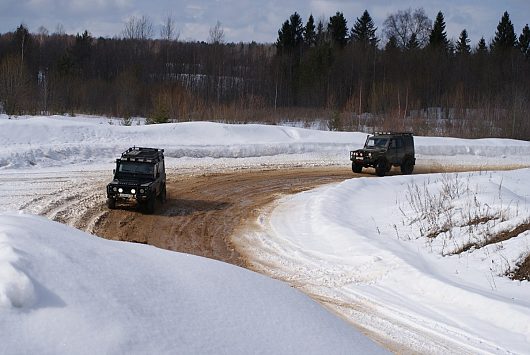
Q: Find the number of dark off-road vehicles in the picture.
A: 2